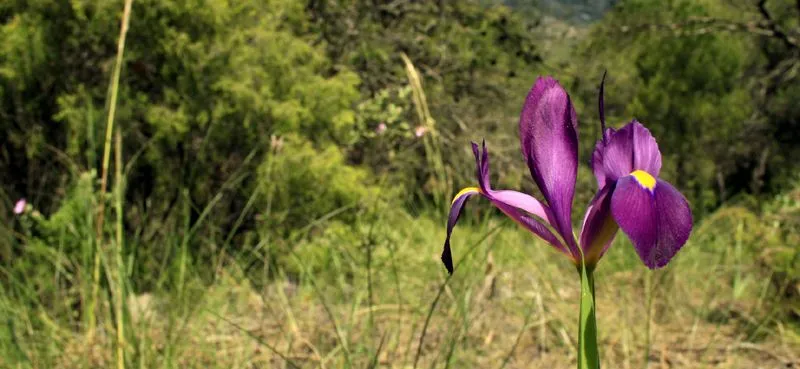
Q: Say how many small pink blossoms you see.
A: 3